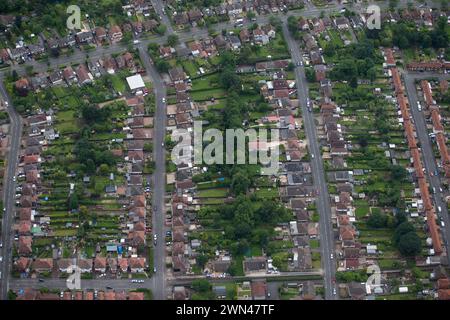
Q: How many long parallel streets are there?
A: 4